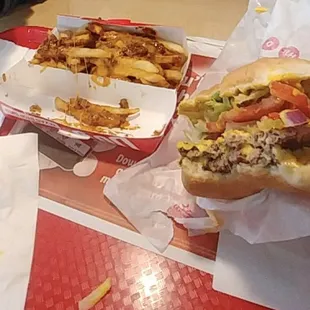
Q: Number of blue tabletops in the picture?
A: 0